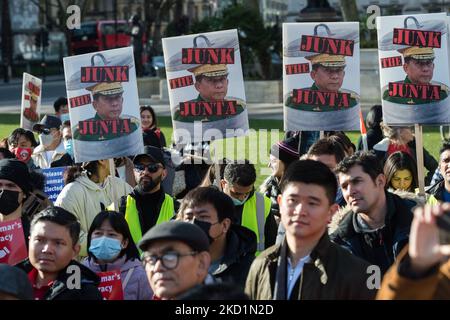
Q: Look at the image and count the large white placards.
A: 4